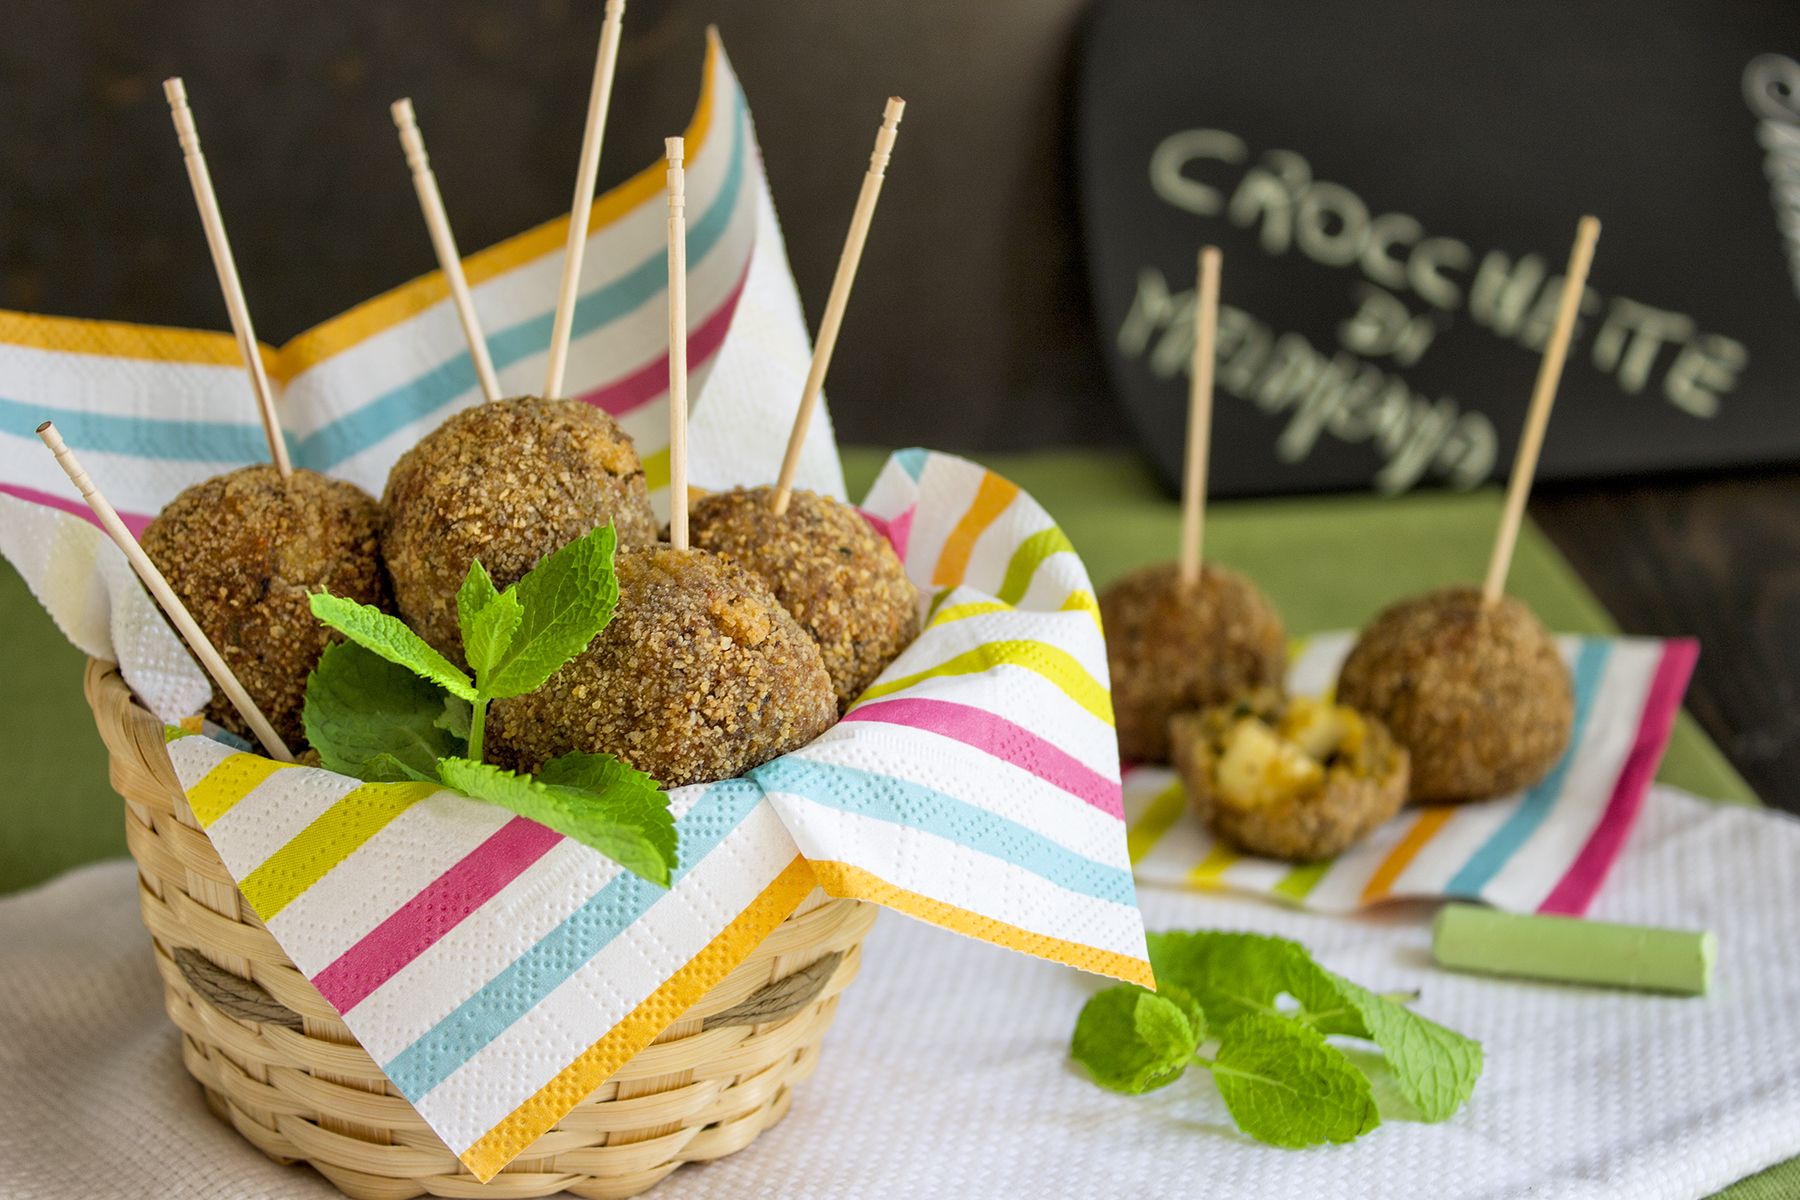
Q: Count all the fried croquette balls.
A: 7